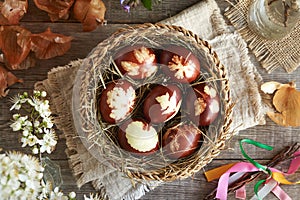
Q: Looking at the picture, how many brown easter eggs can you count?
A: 7